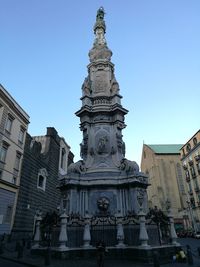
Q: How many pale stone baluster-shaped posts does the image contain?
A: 6